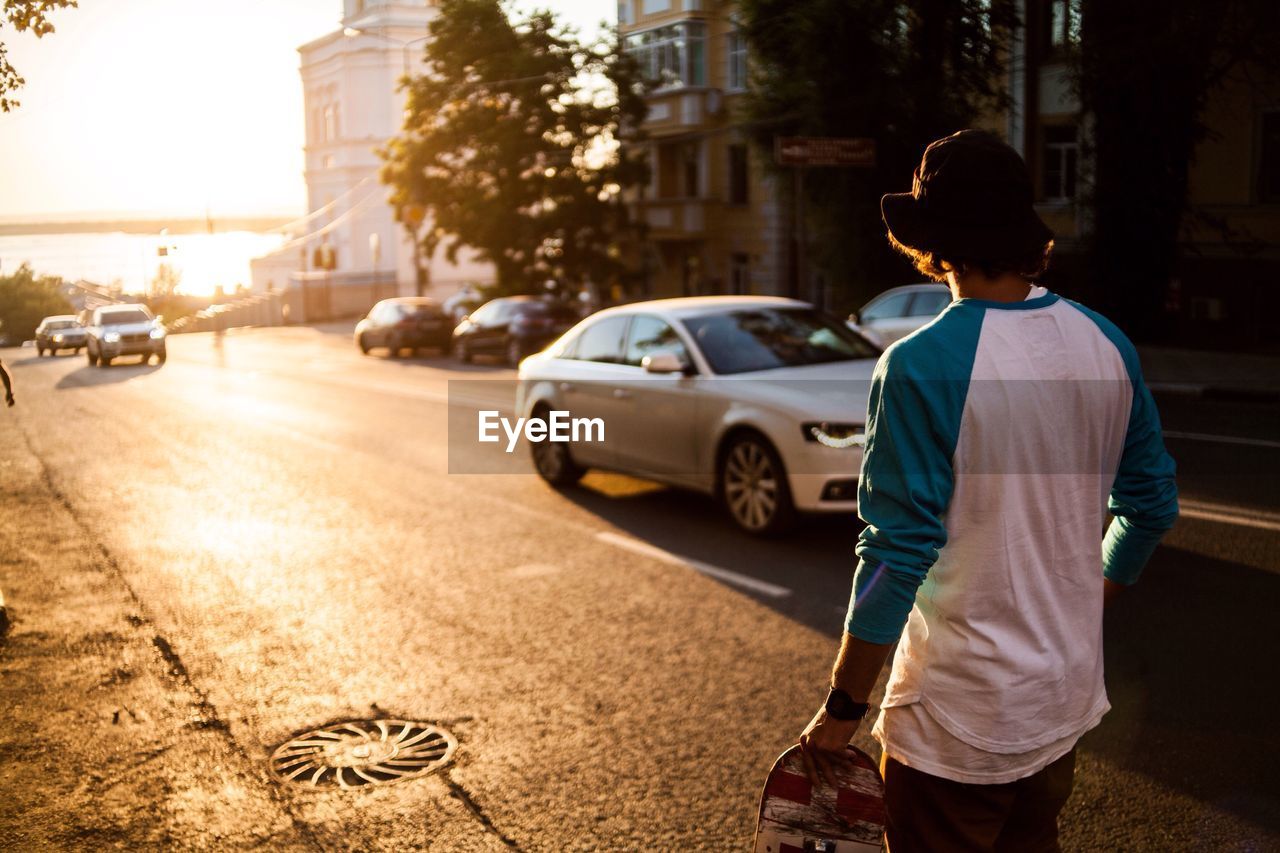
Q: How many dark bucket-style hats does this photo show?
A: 1